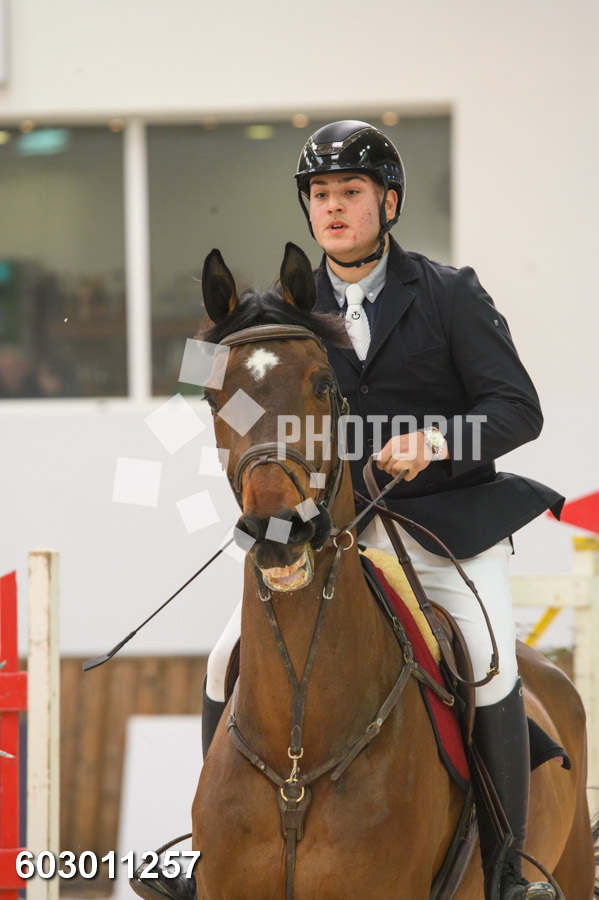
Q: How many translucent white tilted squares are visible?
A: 10